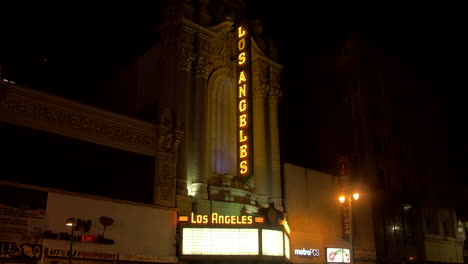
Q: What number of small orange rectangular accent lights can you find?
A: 2